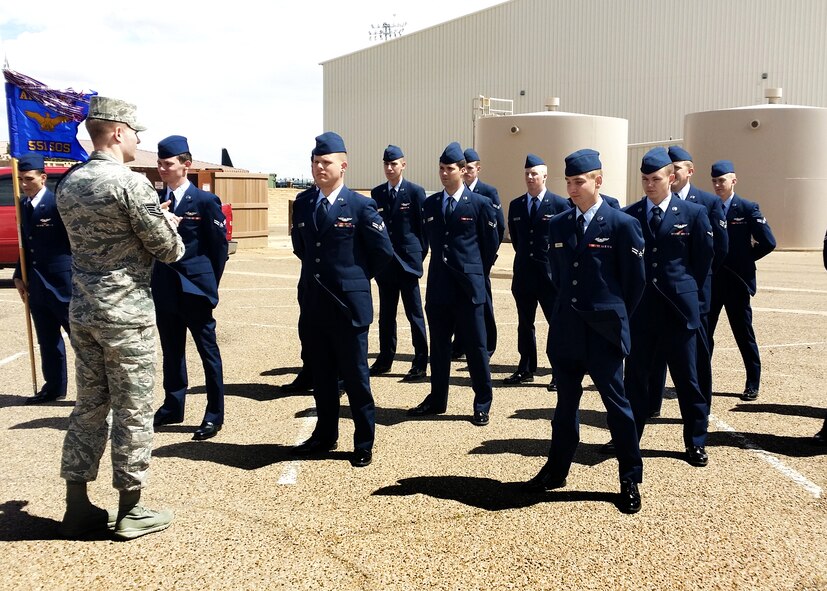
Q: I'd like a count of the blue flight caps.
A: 11